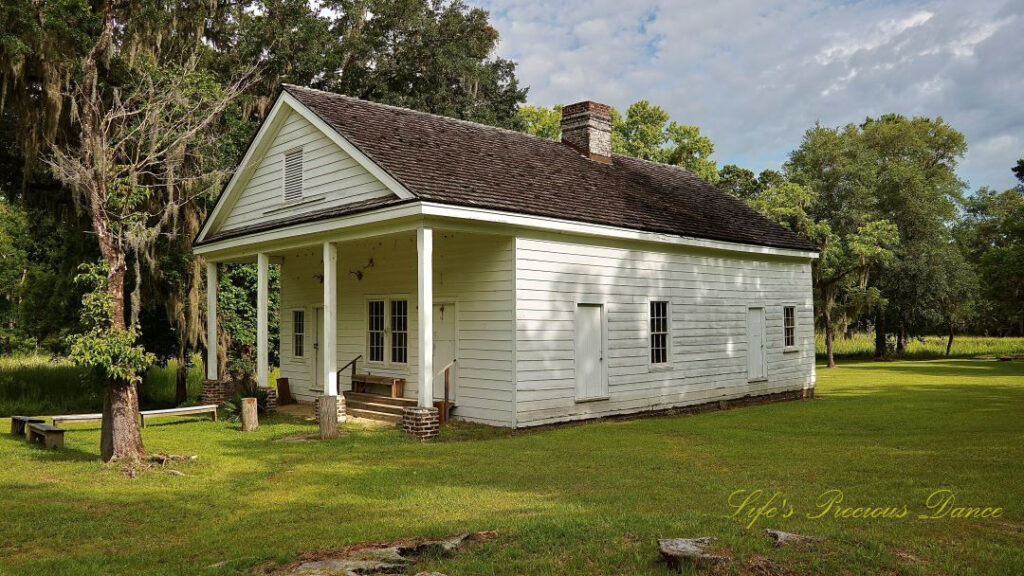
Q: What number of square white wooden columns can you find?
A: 4